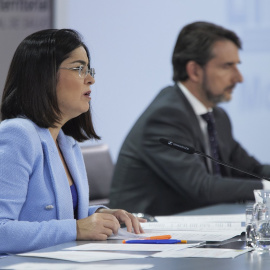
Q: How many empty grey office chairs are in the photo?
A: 1